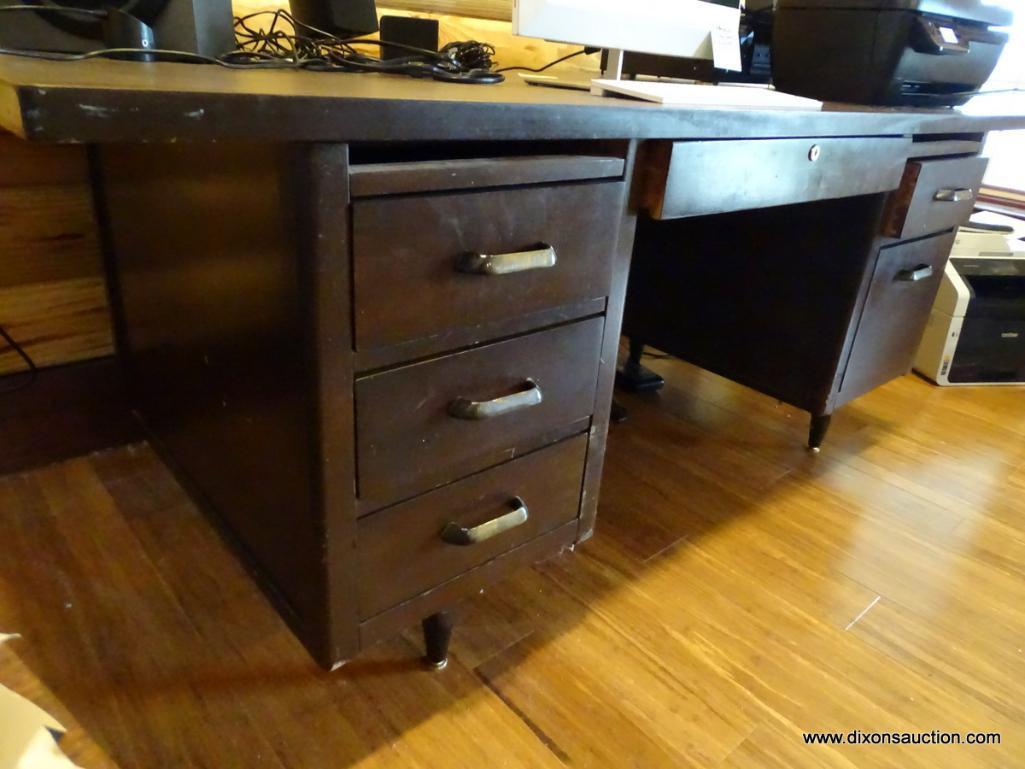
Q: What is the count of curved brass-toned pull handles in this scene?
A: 5